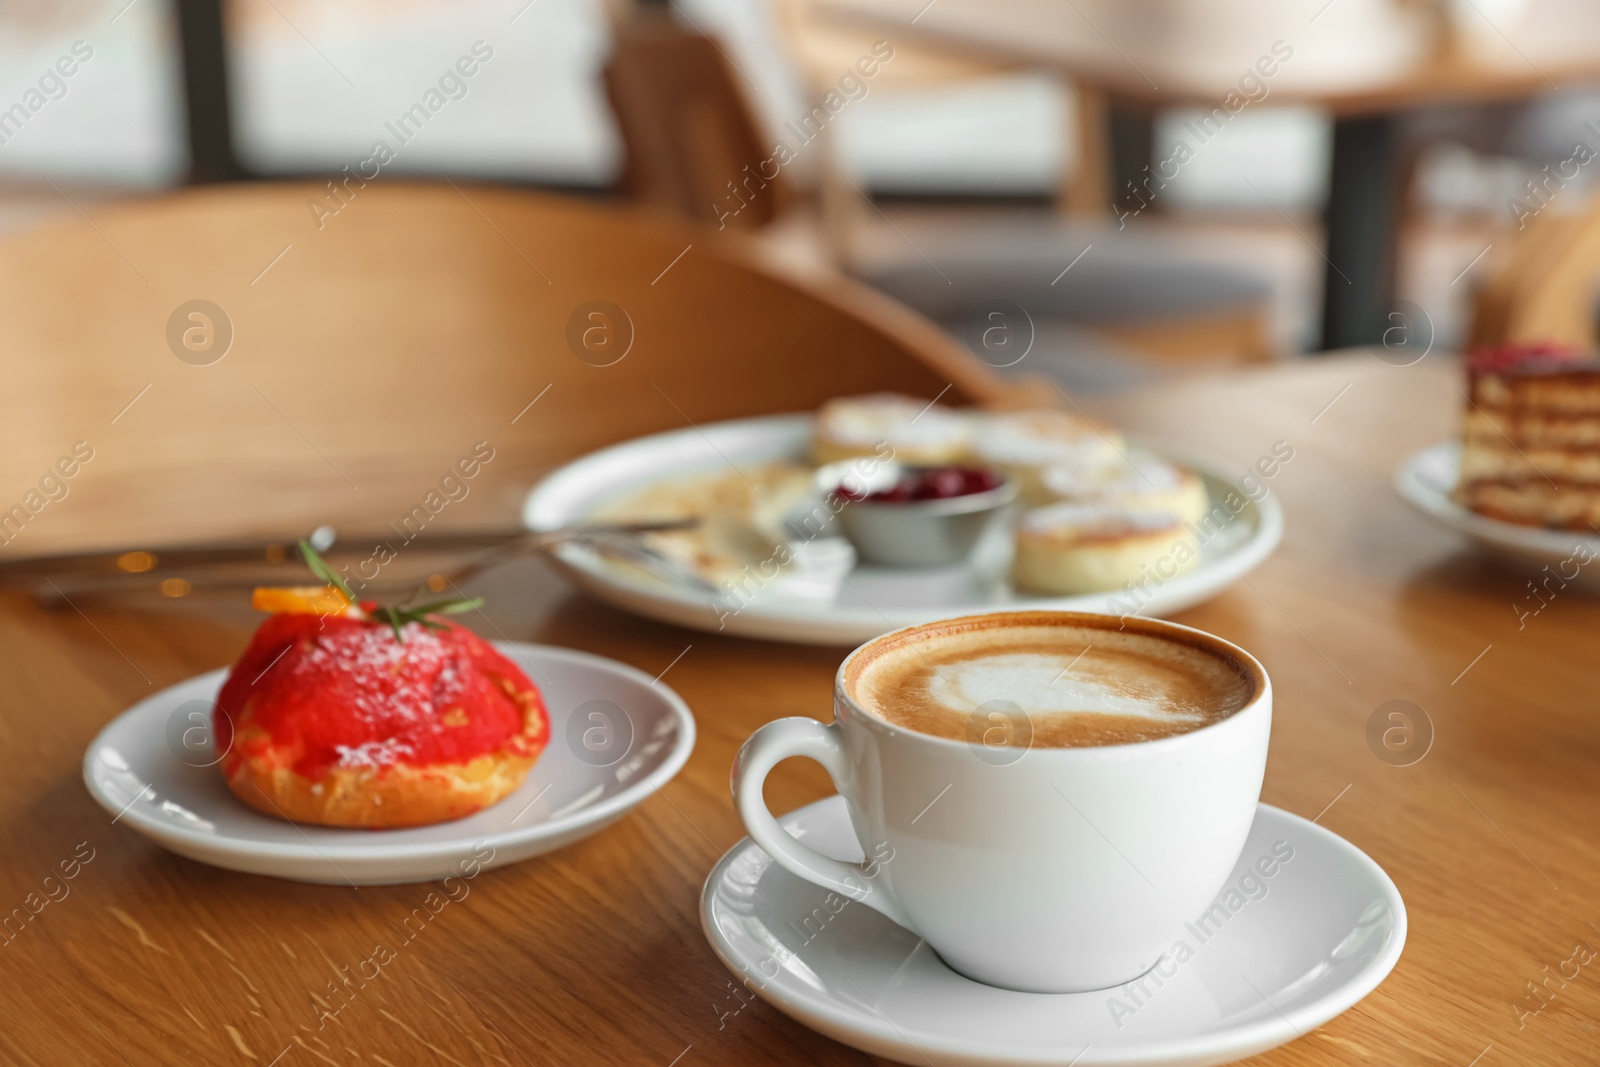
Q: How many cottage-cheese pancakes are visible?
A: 4